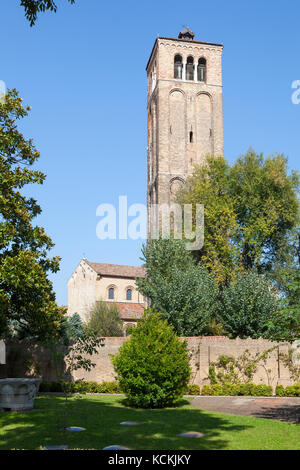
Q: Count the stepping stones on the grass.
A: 5